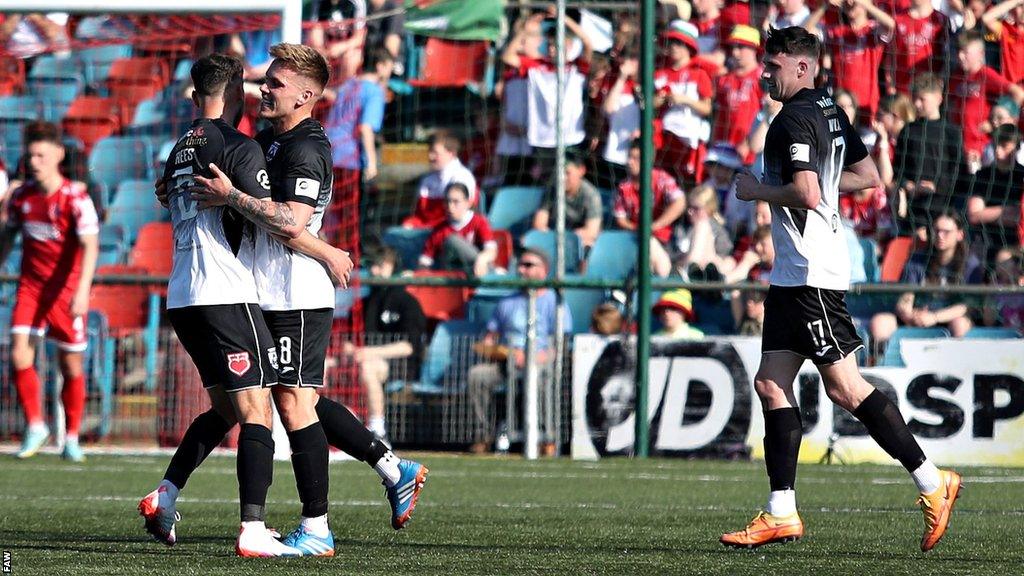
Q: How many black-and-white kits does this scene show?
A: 3